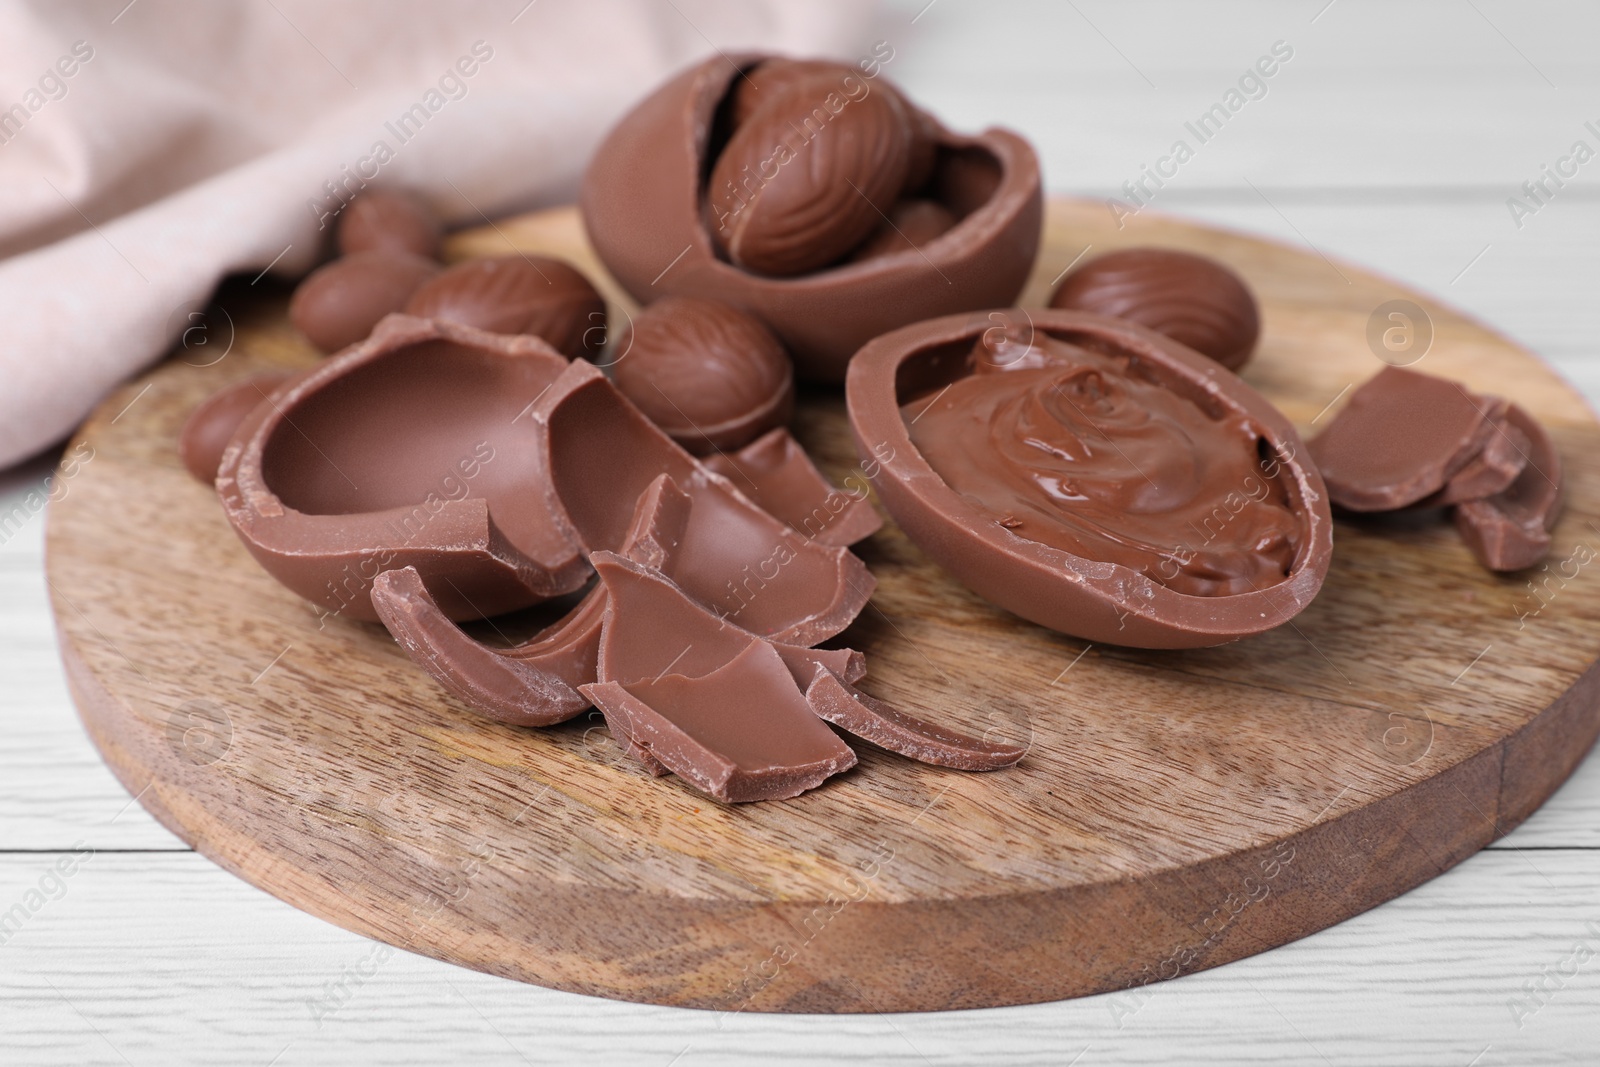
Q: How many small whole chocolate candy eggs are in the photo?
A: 9